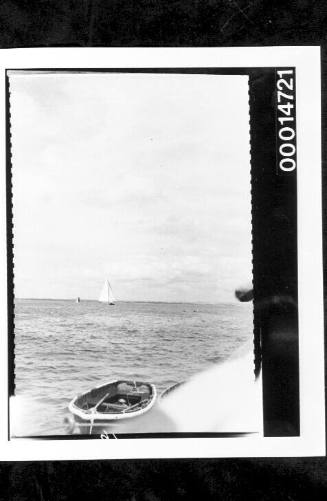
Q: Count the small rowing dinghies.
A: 1